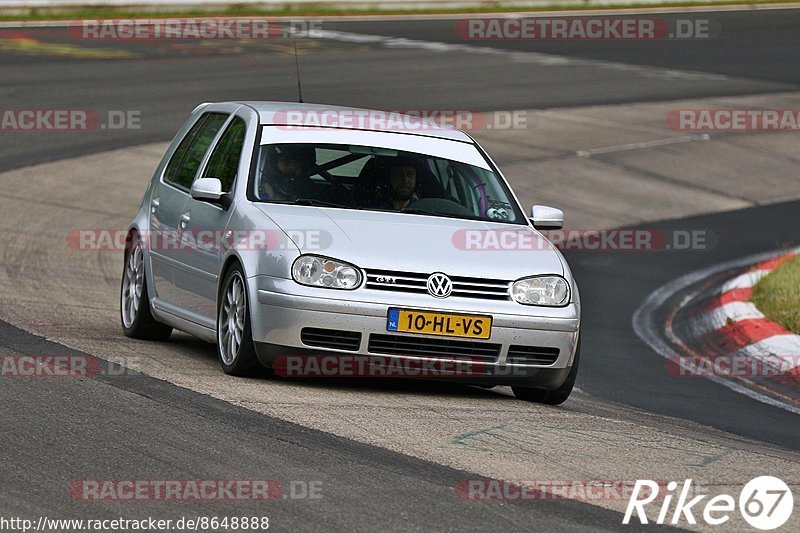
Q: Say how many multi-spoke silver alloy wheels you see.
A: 2